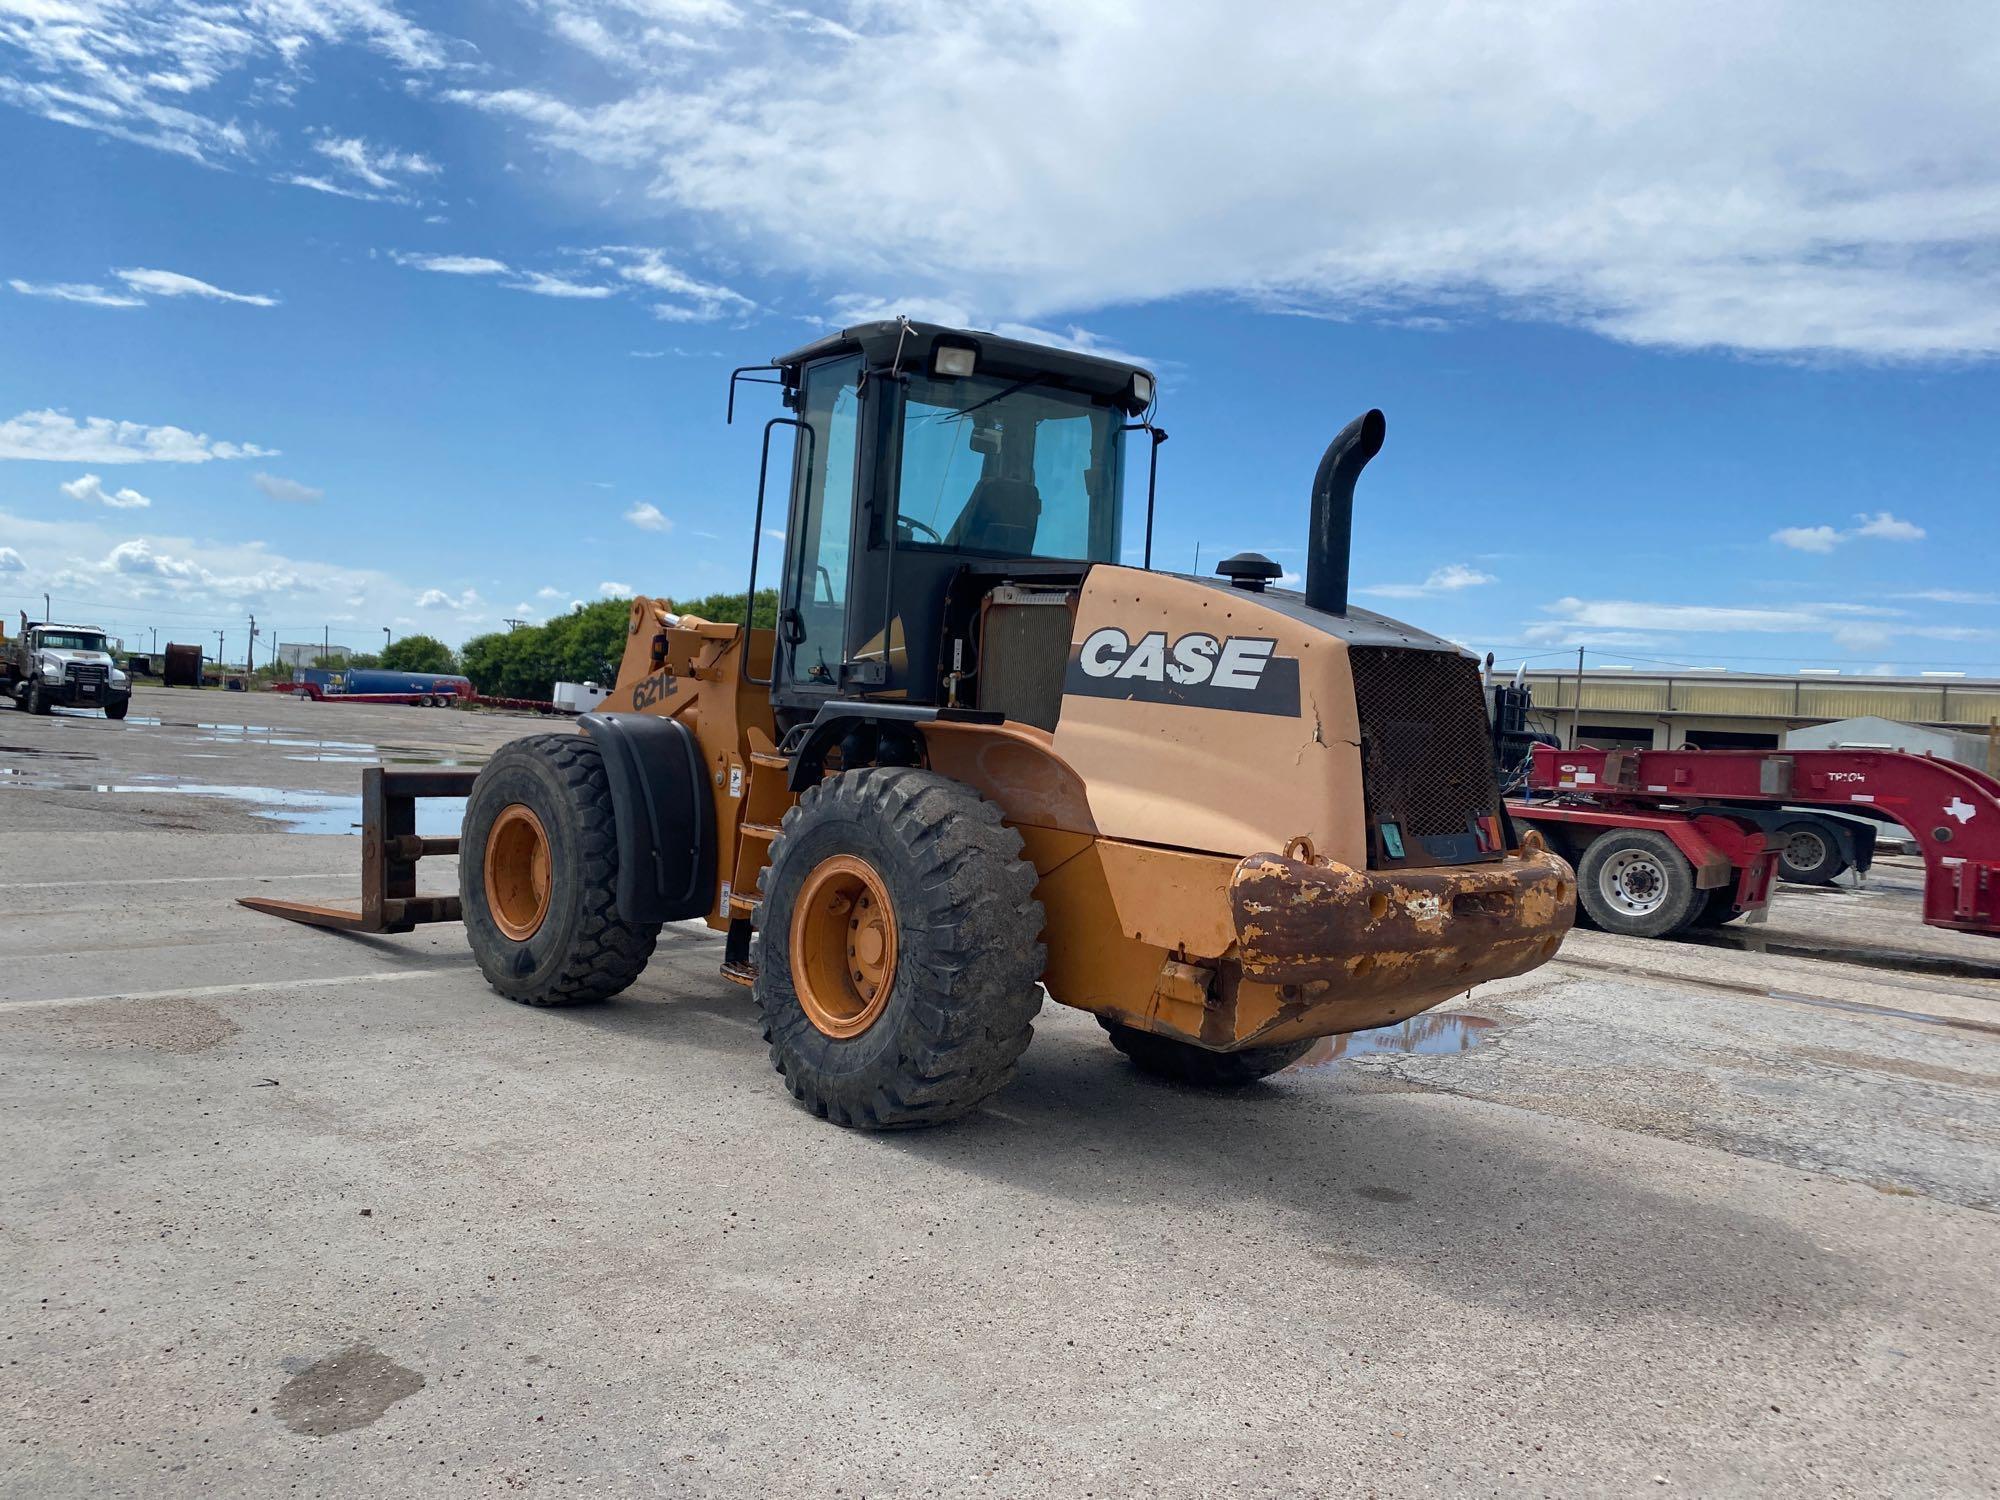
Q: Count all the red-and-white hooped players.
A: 0